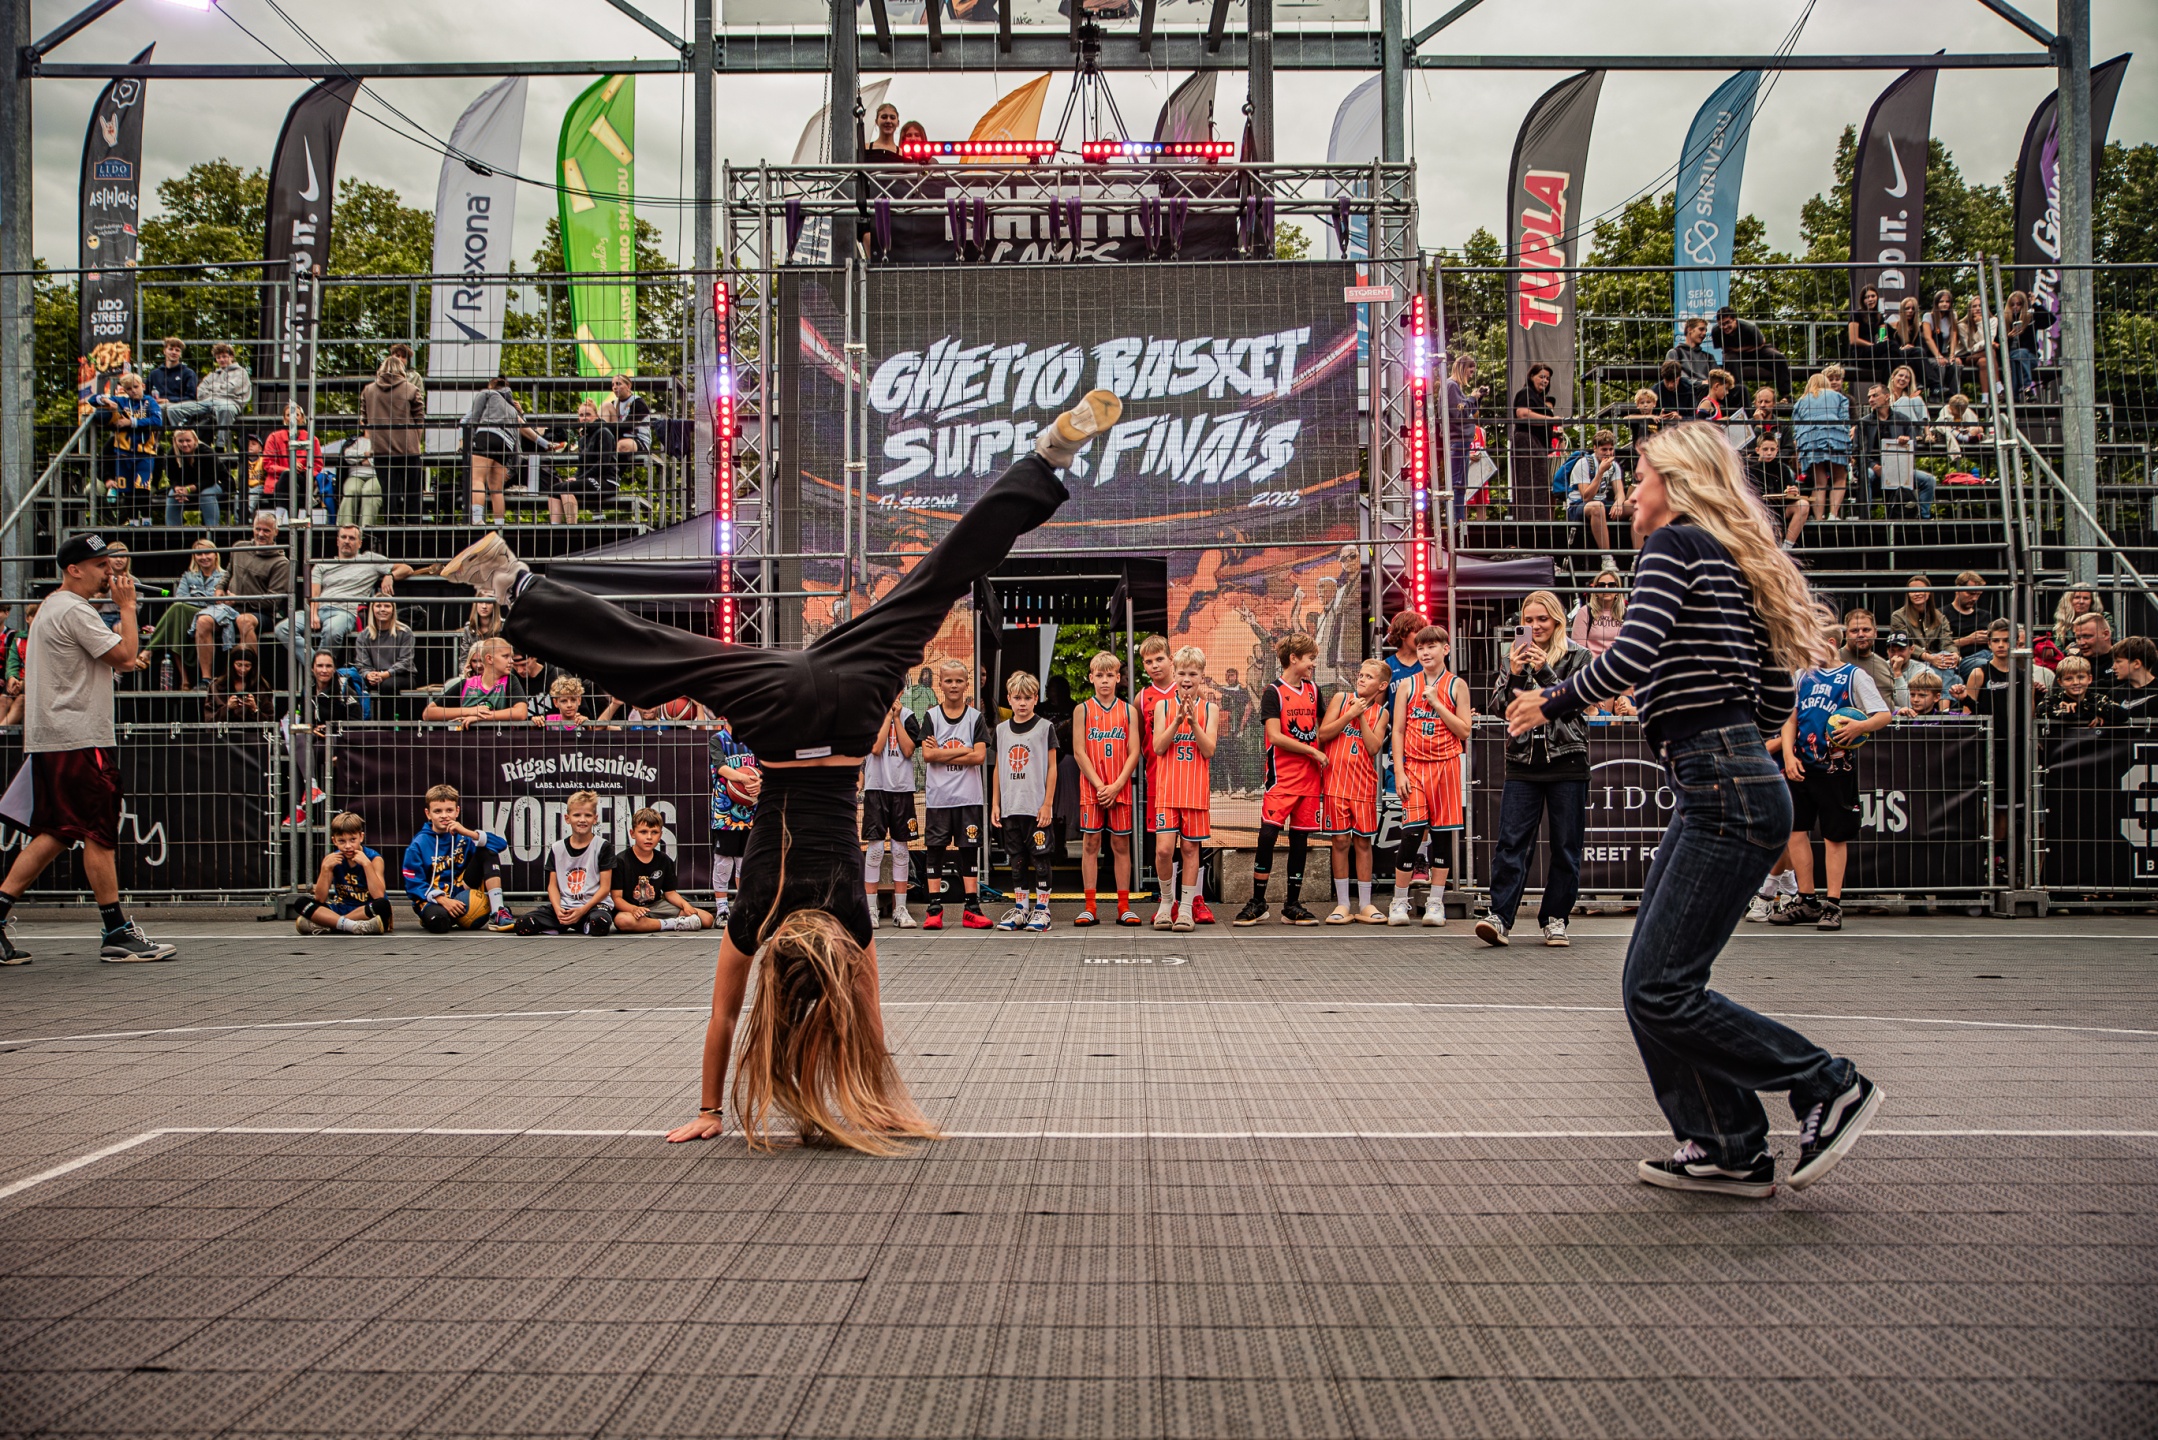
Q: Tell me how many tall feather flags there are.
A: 12